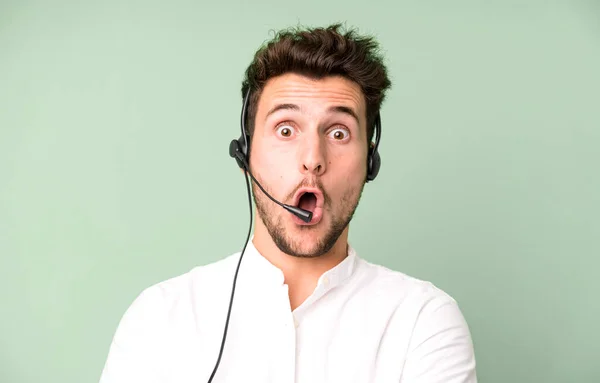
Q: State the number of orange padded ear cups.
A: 0